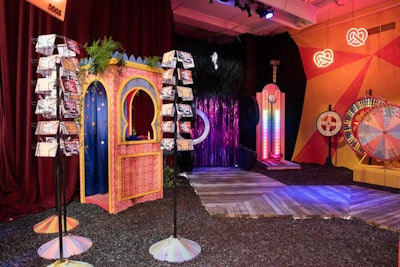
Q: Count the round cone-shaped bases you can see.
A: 4